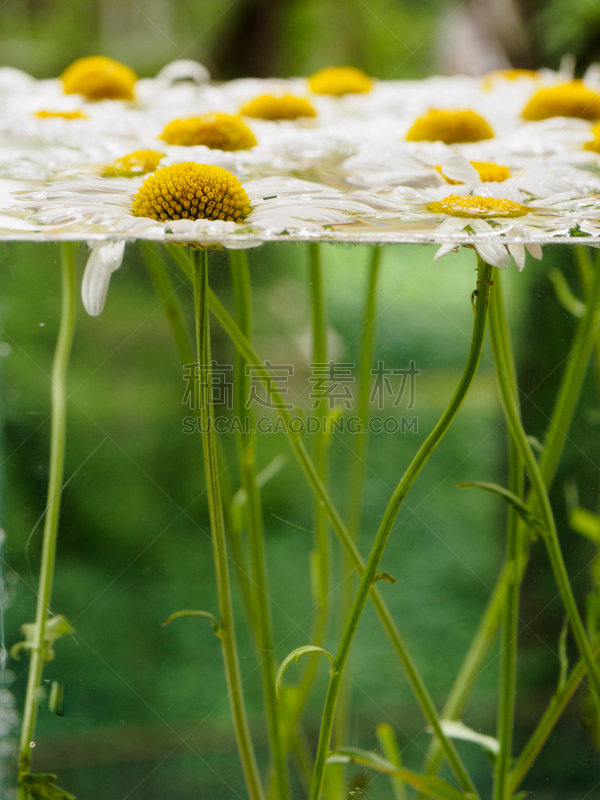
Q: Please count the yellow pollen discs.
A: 13